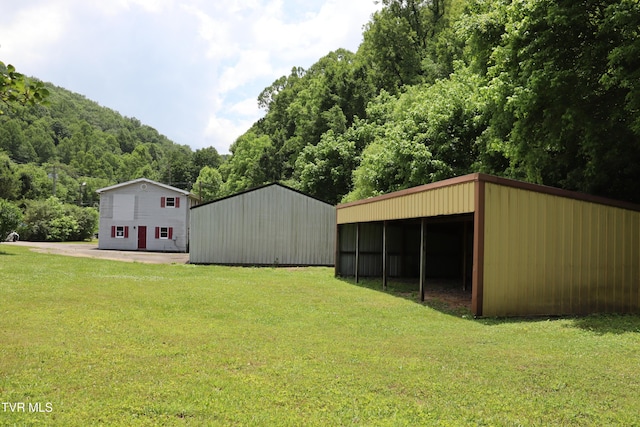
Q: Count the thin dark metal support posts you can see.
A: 3